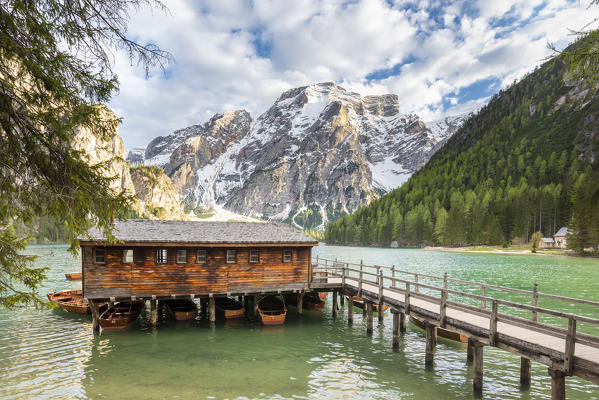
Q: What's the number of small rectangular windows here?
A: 8